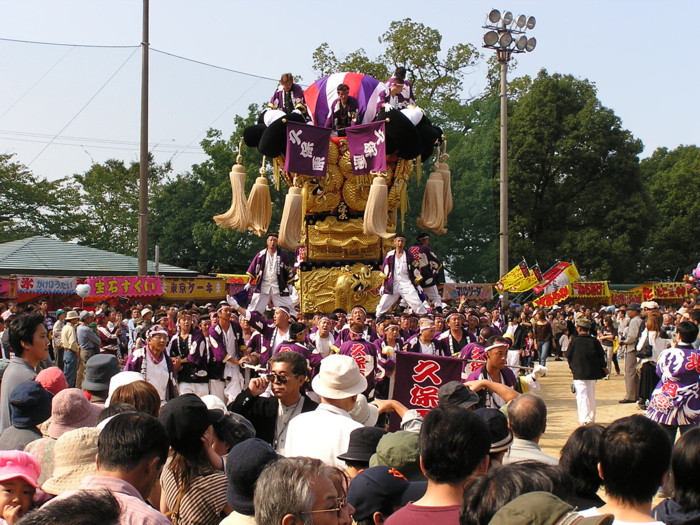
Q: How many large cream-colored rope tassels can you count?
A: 6